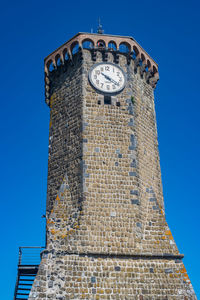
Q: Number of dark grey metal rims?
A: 1